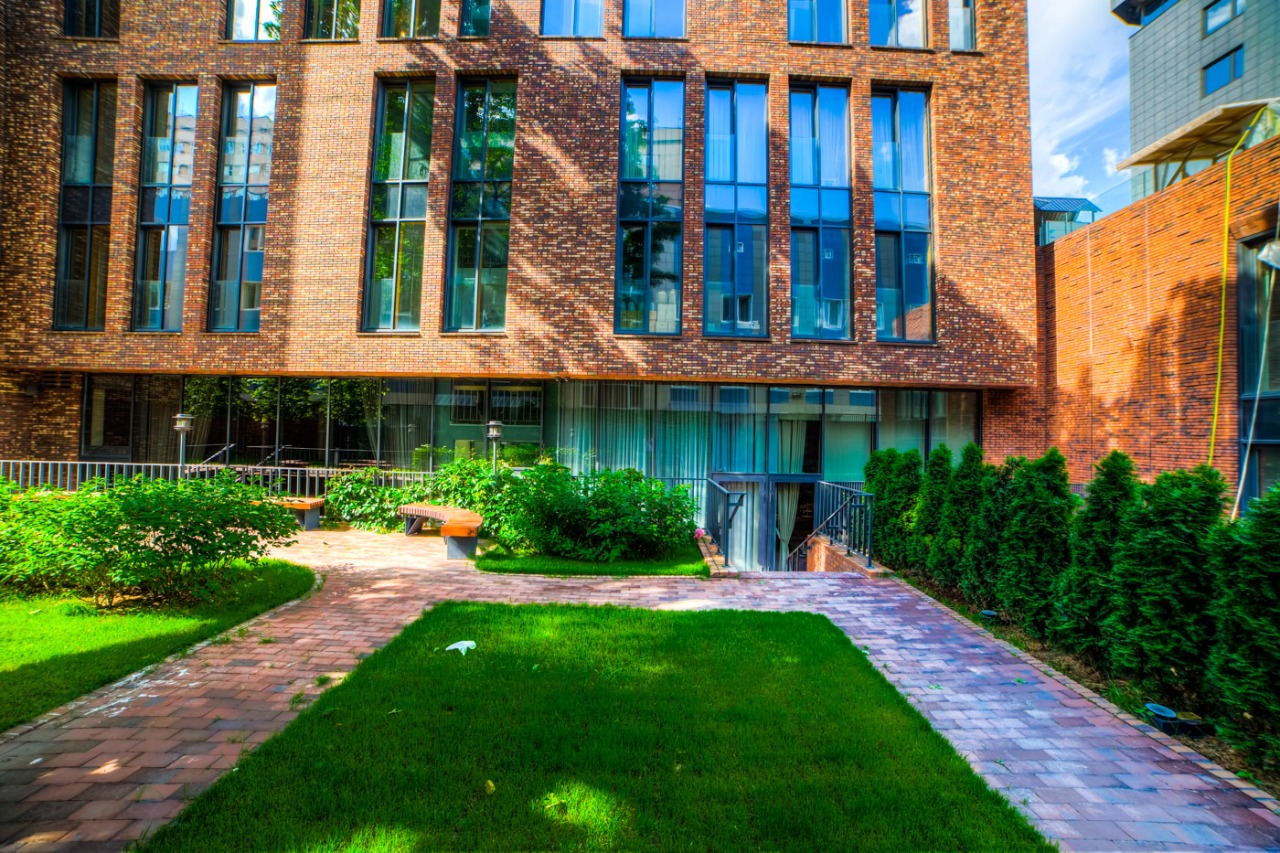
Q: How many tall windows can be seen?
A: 9